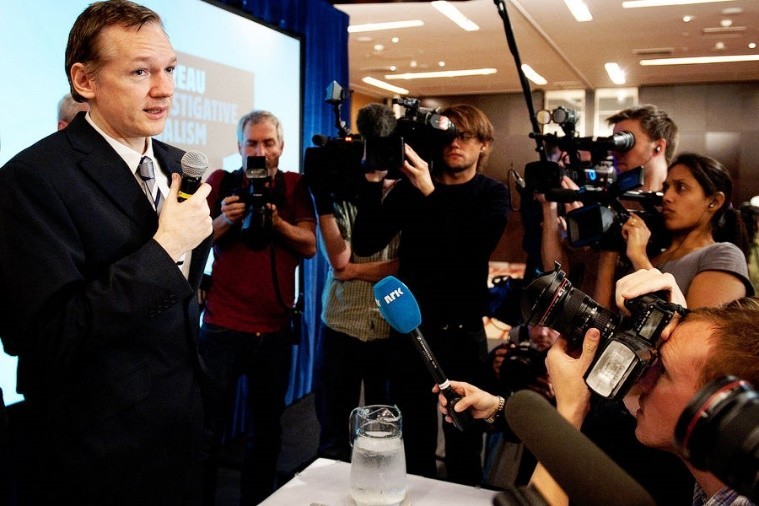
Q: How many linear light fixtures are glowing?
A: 9